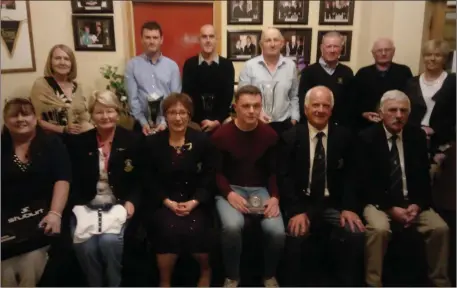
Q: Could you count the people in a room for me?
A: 13